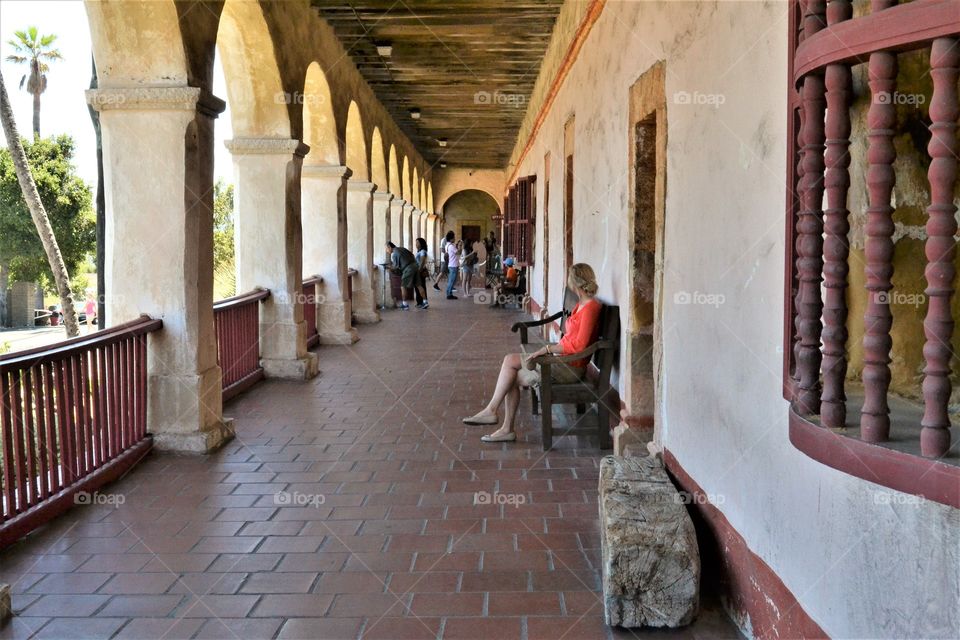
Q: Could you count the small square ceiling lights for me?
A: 4